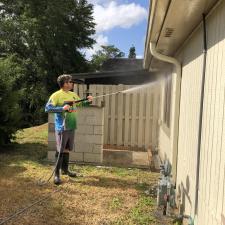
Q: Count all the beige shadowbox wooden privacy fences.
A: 1